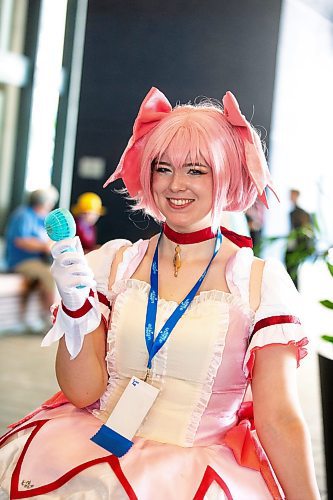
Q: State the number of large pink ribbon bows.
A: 2